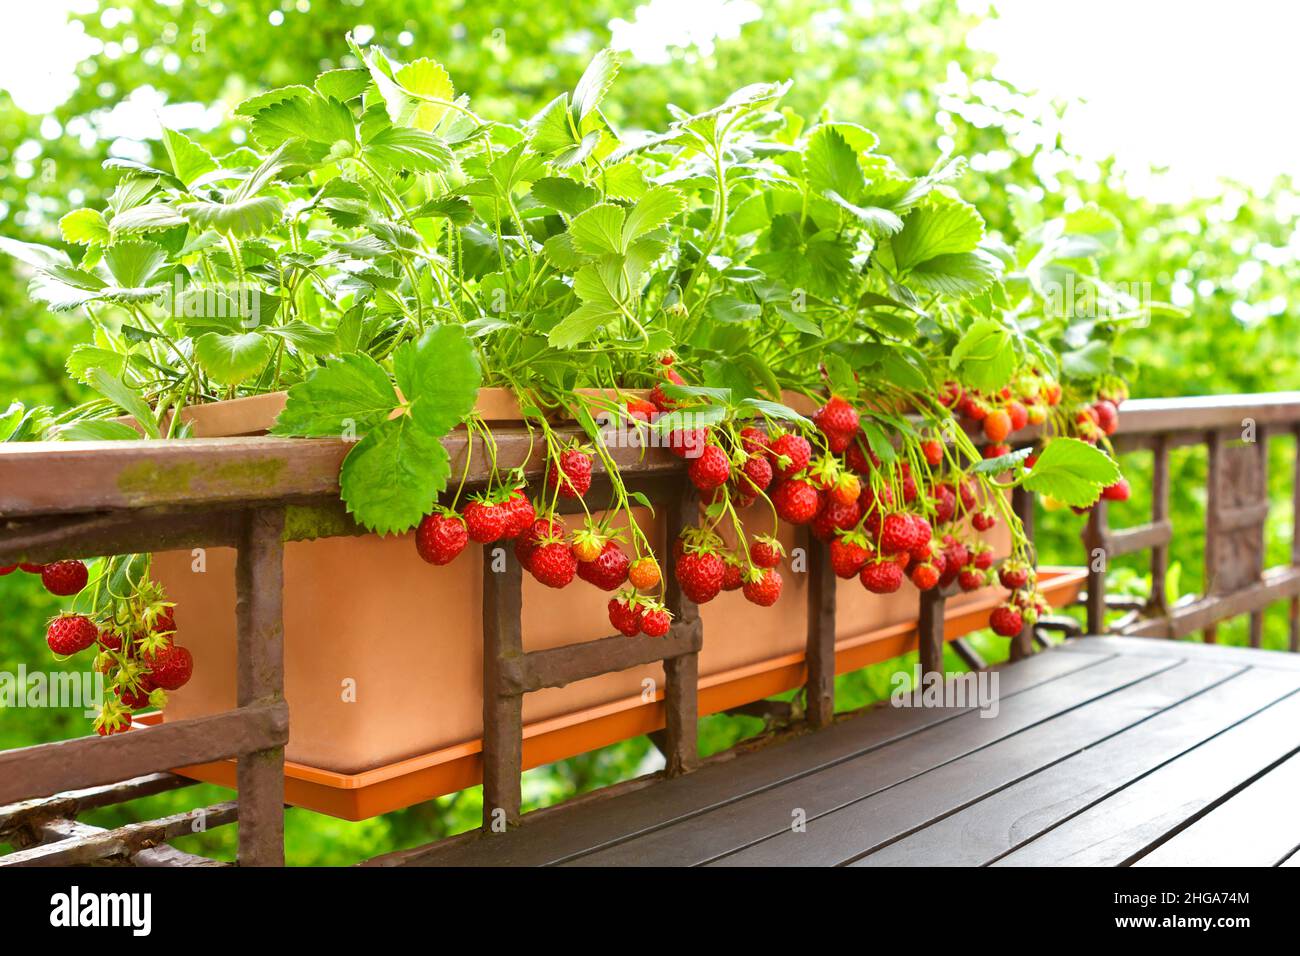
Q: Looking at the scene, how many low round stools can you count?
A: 0